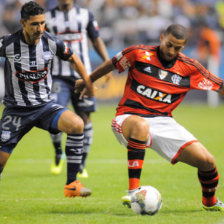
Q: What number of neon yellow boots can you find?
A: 2